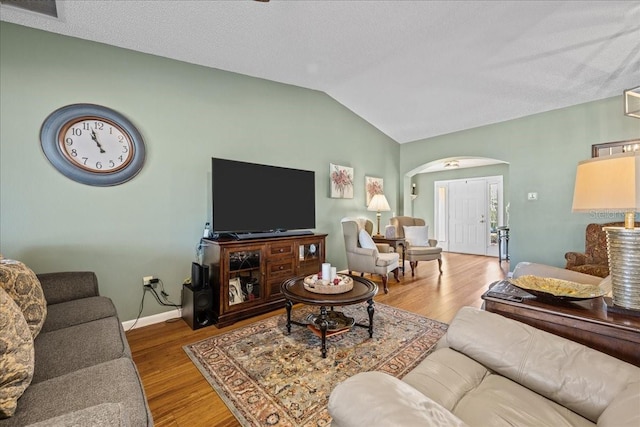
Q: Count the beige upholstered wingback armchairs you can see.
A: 2